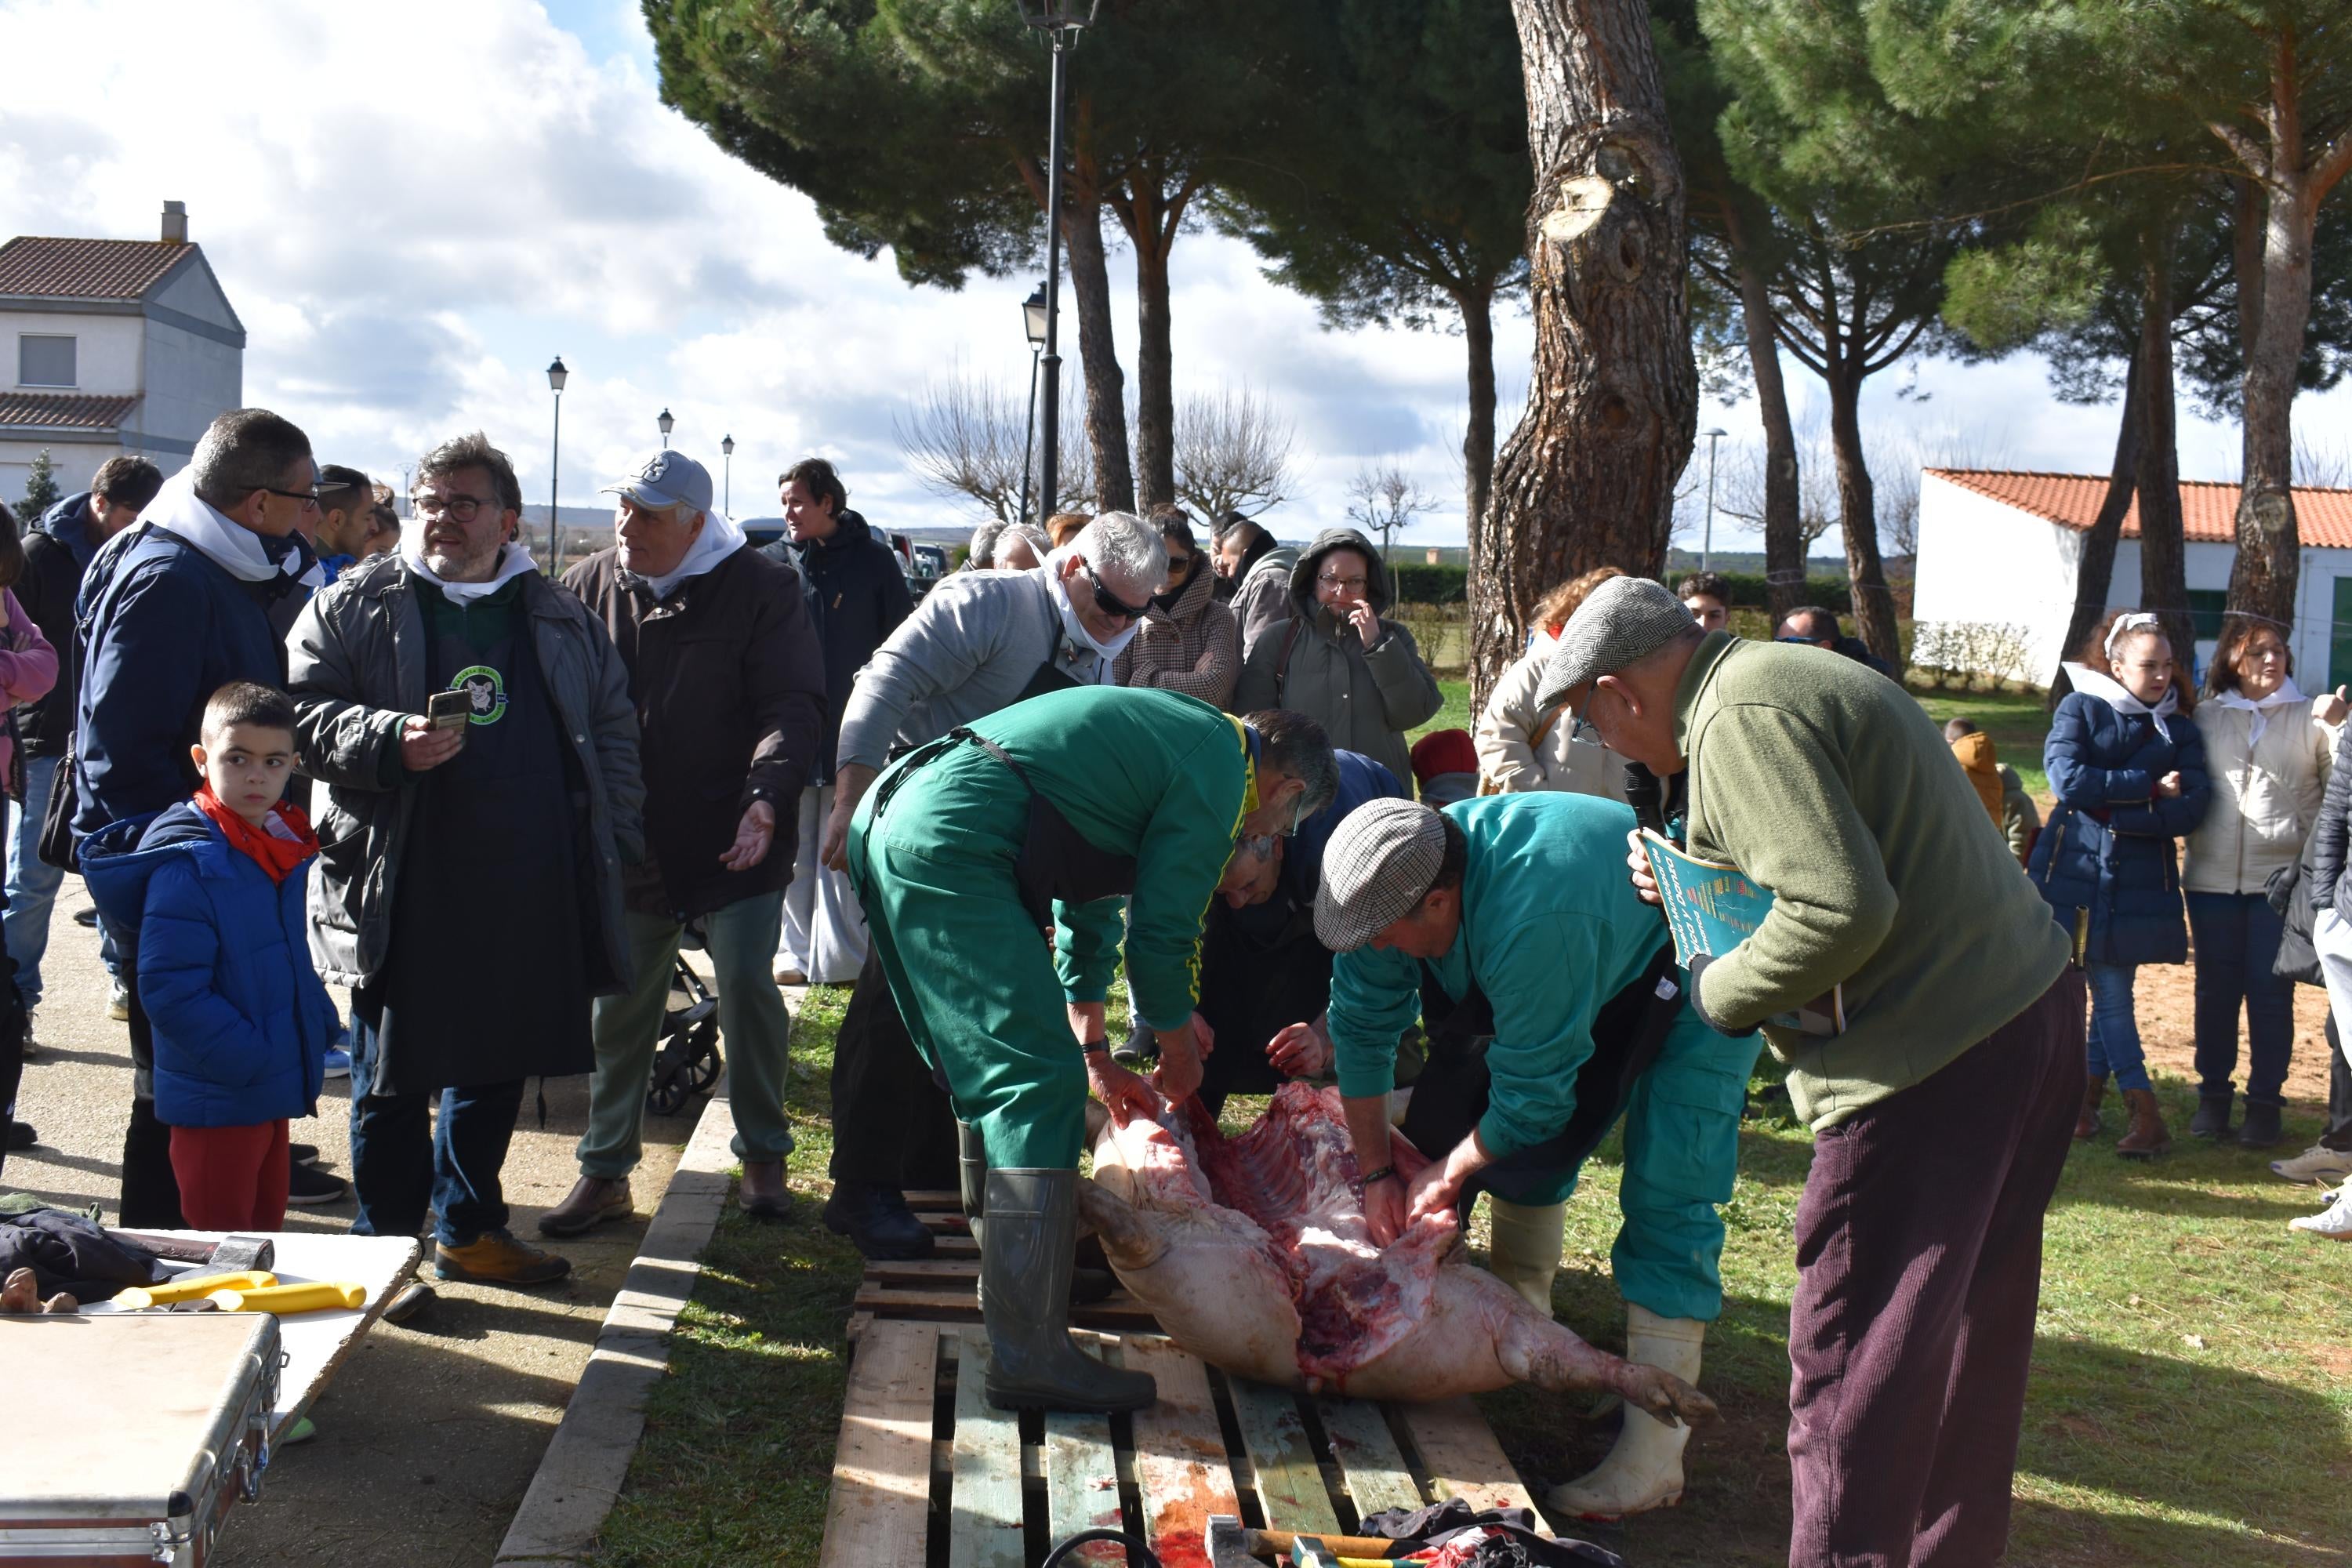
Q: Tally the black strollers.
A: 1